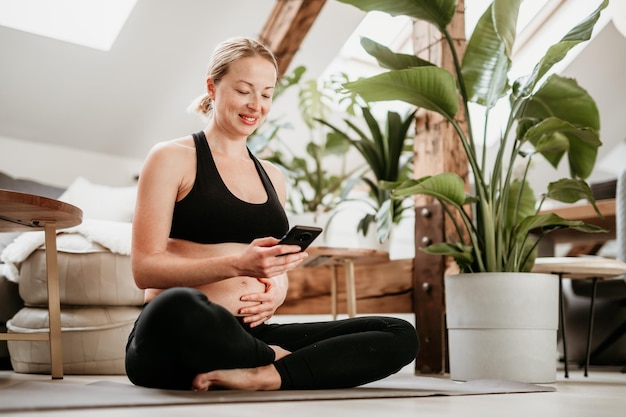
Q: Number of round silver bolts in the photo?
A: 3